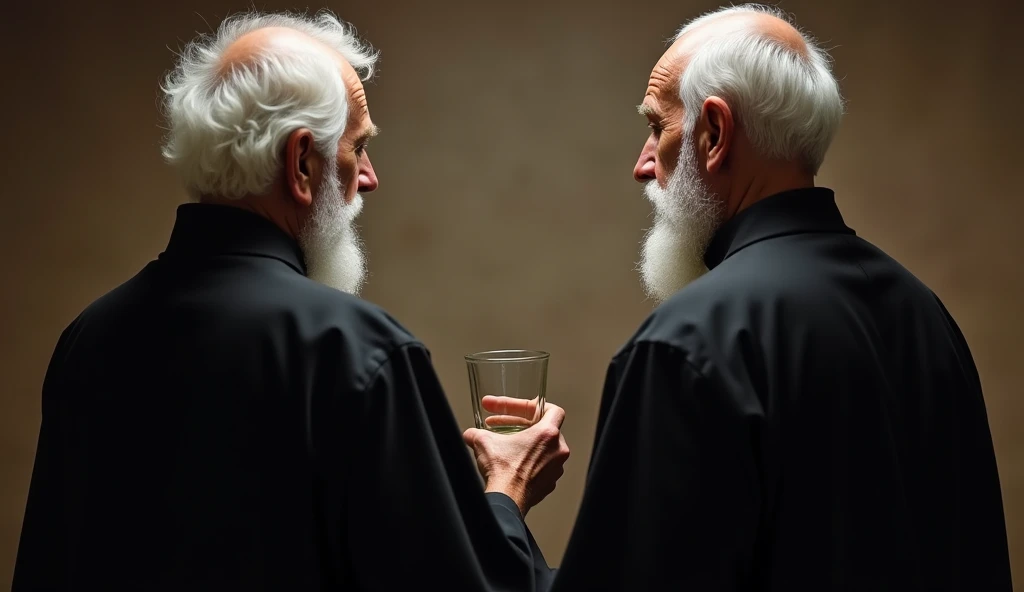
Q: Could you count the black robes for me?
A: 2